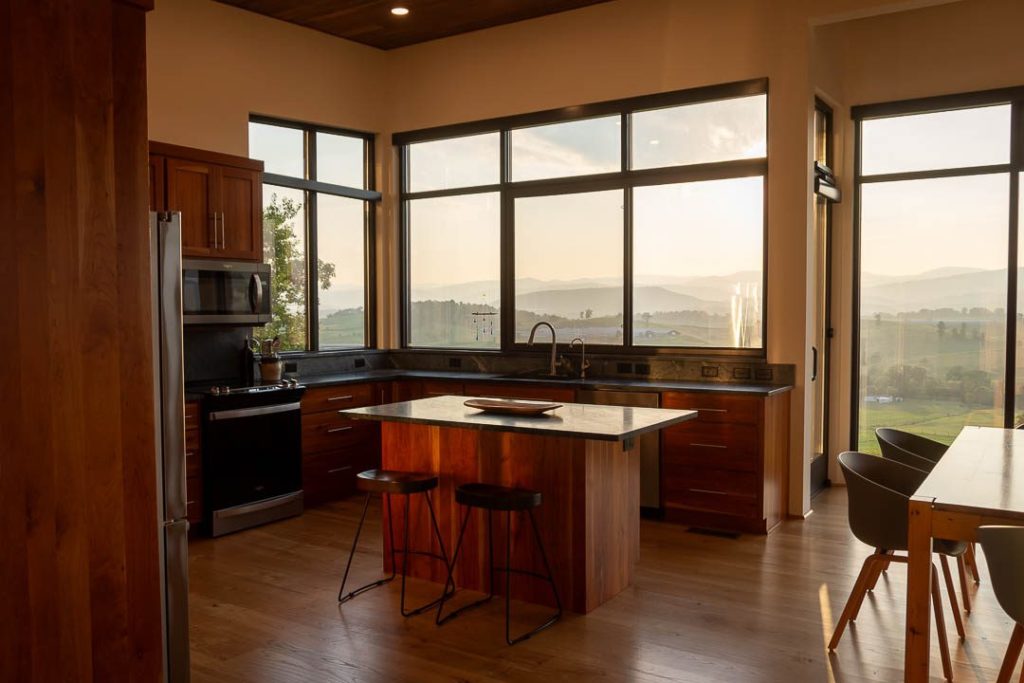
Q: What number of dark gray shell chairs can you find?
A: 3